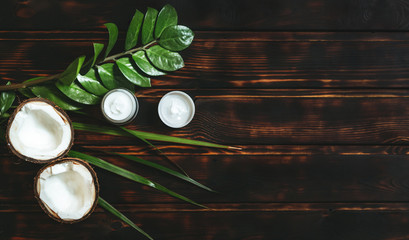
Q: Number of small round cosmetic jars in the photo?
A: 2